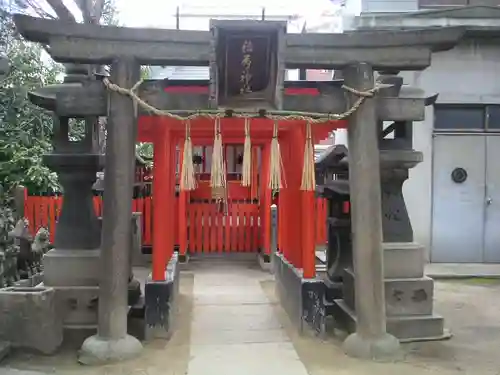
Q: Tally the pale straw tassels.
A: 5